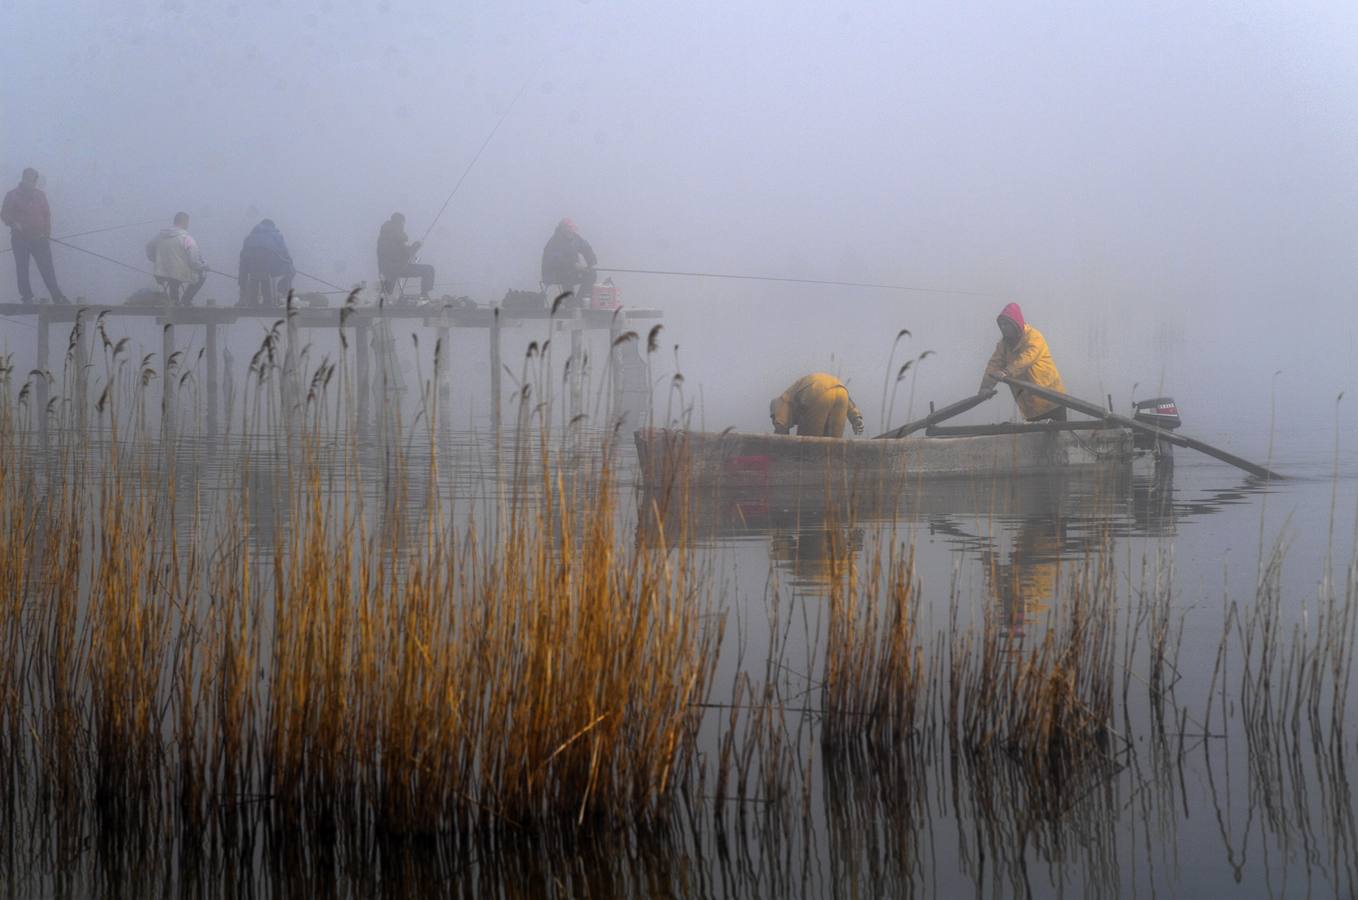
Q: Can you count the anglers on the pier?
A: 5